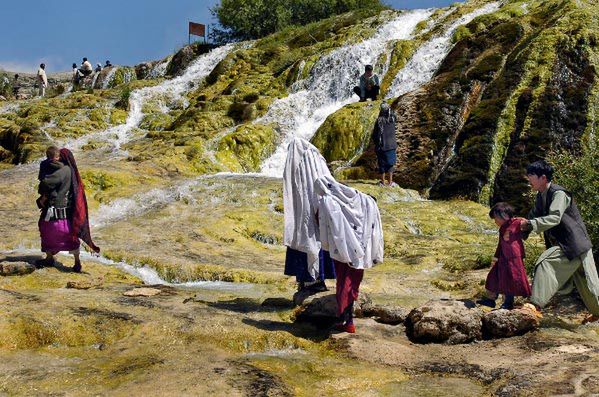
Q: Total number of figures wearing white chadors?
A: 2